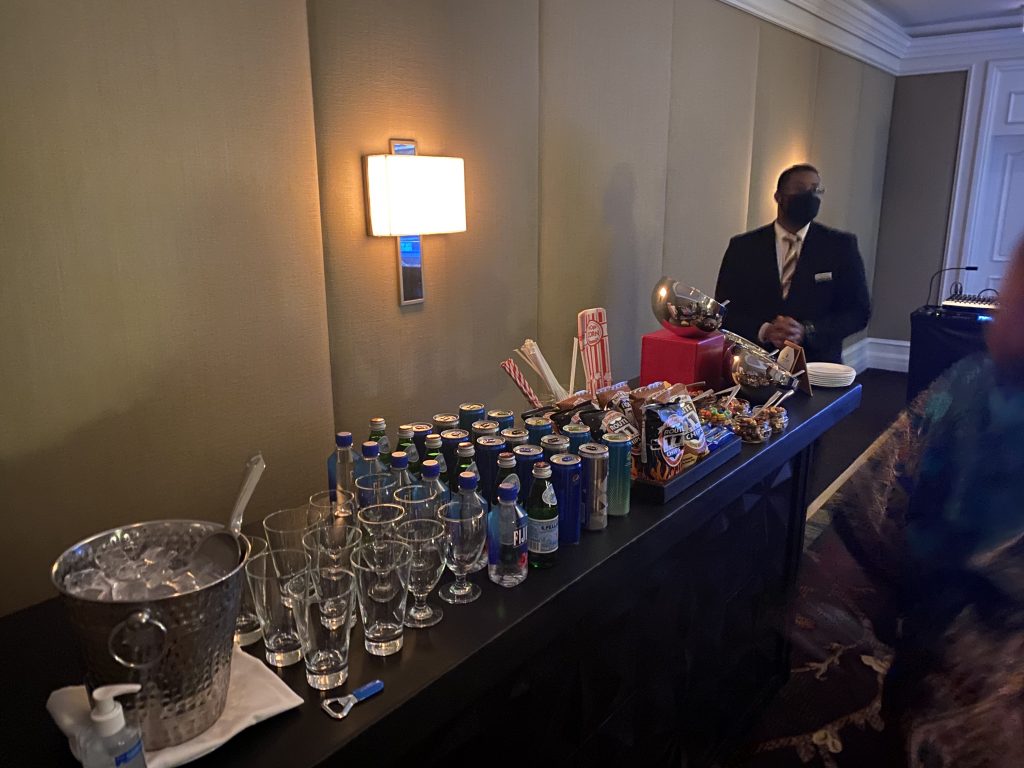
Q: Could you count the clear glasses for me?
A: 12